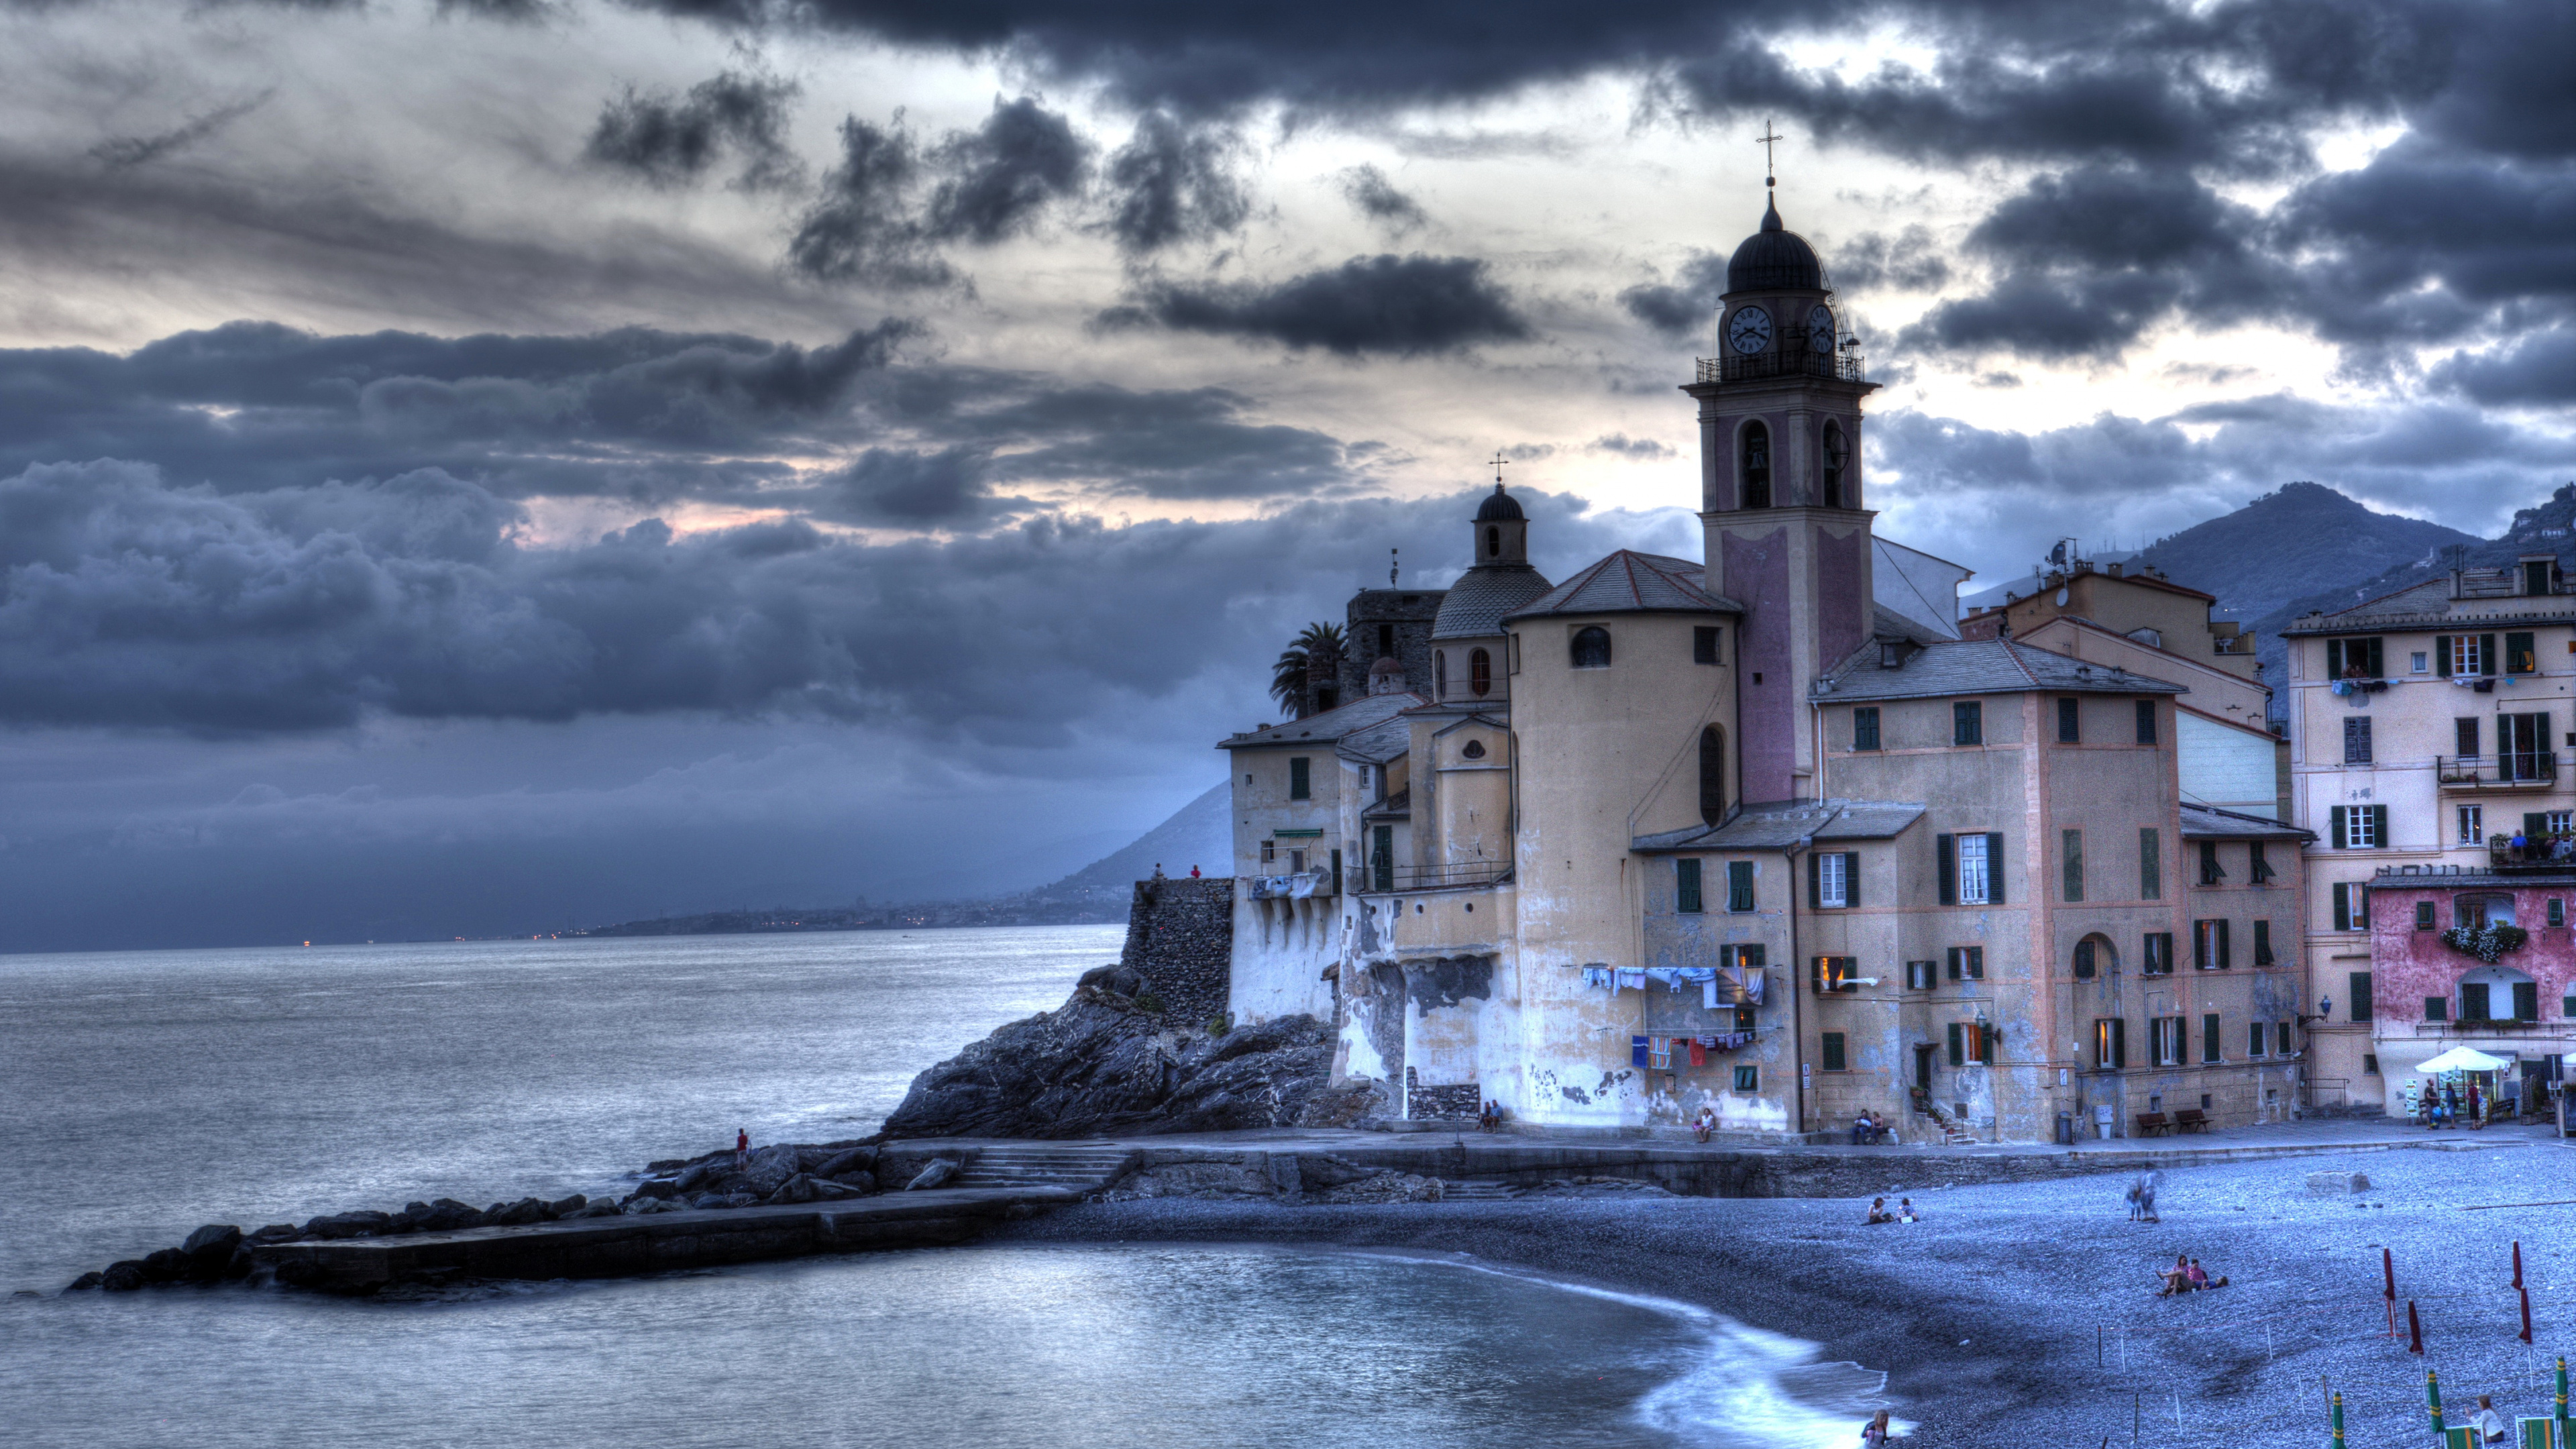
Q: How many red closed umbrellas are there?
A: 4